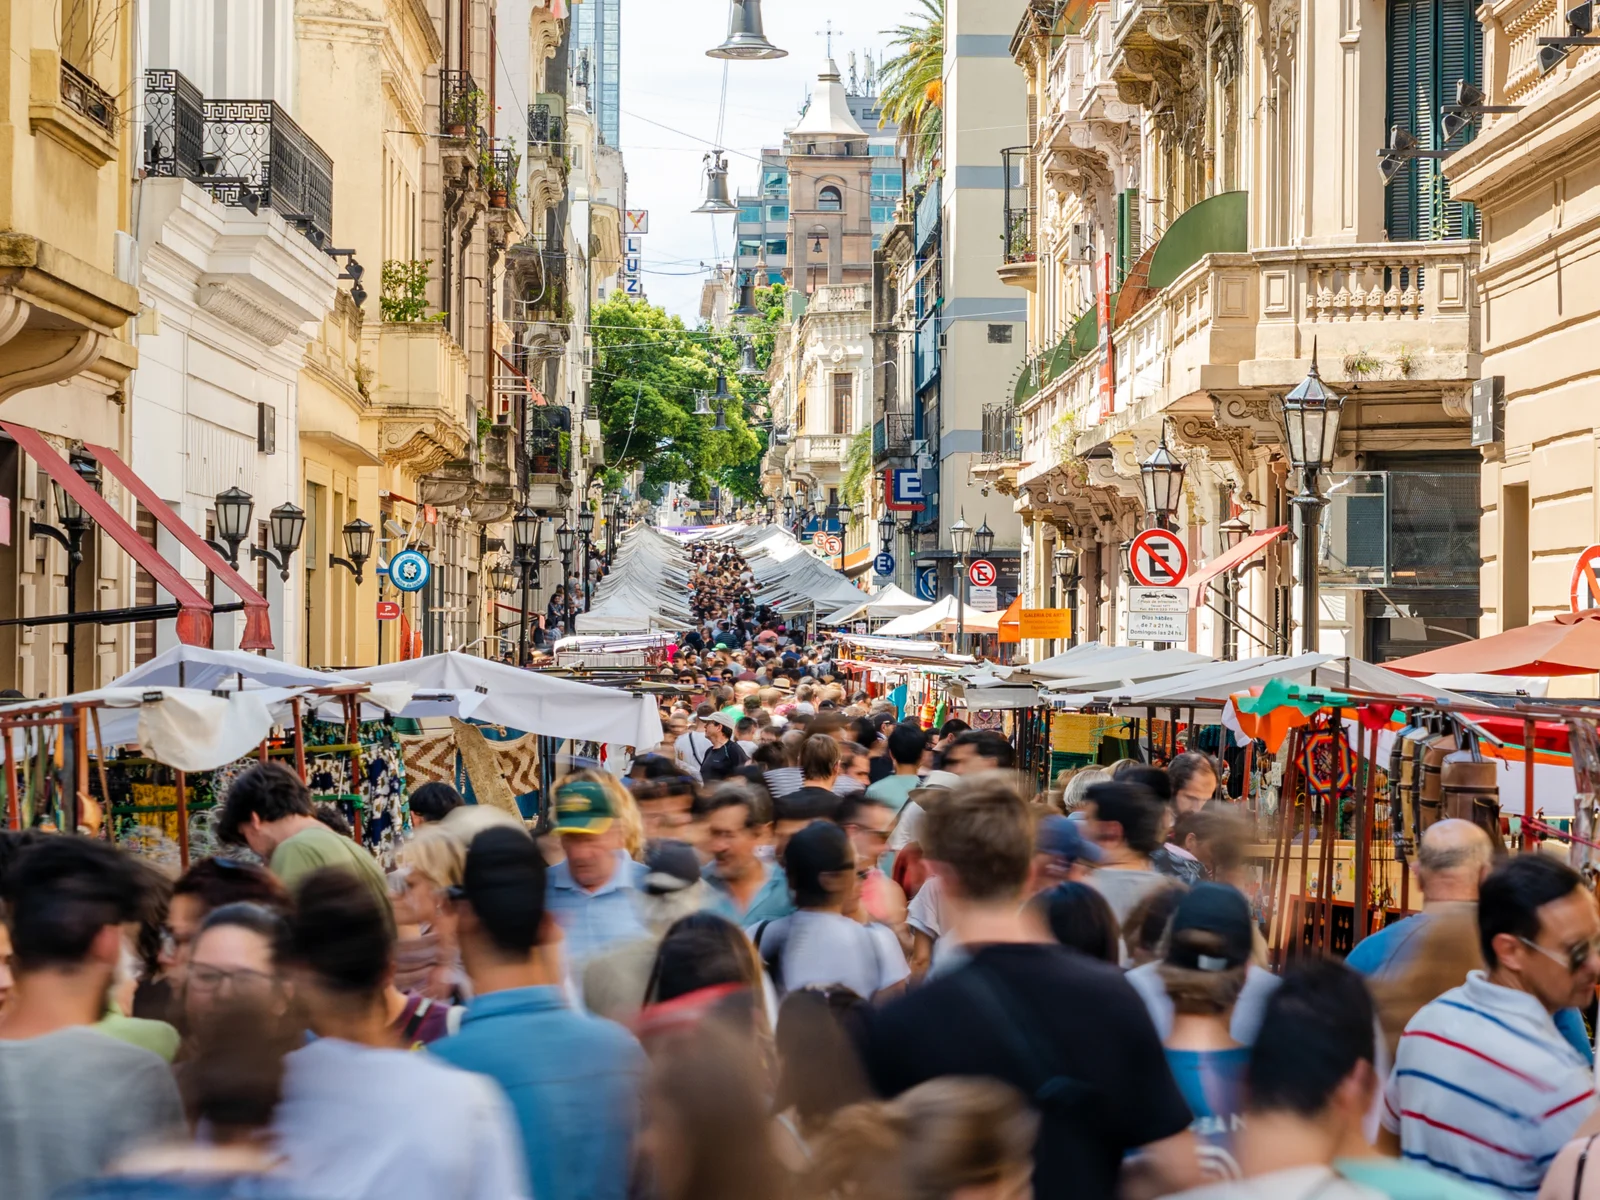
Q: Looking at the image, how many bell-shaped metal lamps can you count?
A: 7